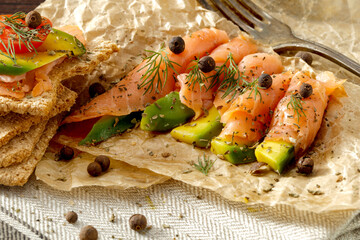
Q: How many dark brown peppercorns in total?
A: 14